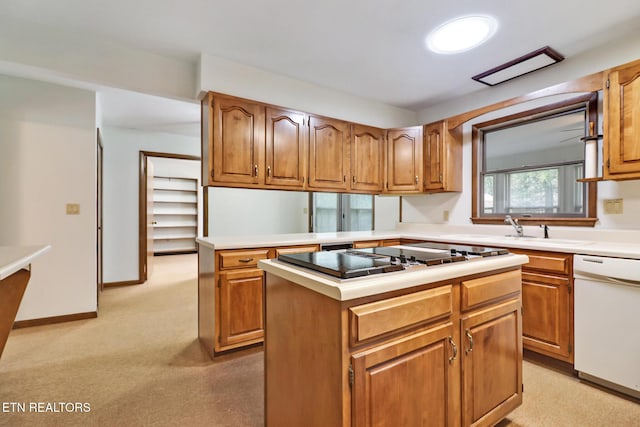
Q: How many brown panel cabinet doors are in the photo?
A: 11